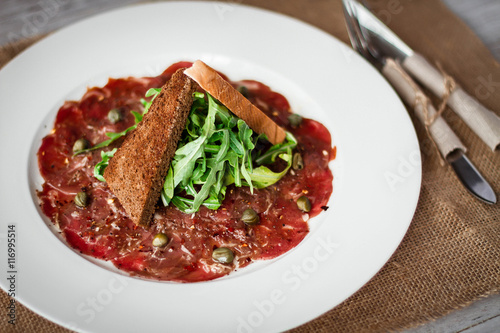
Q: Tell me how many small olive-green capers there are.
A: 10